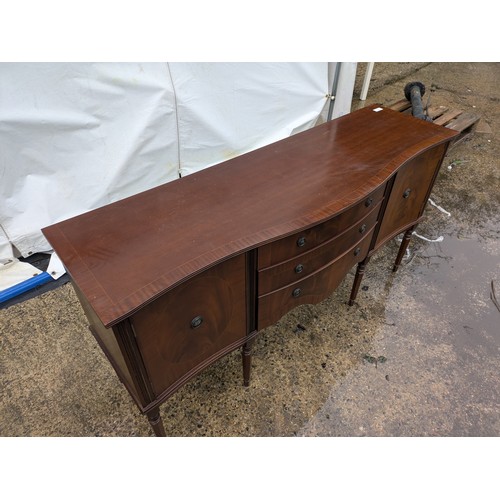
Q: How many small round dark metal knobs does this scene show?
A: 8